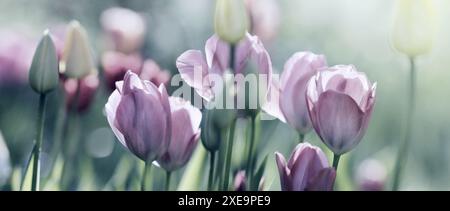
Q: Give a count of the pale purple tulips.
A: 6